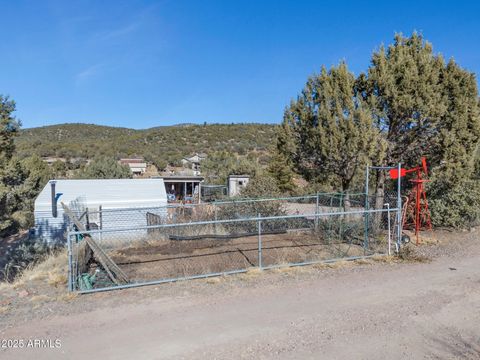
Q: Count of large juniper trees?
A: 2